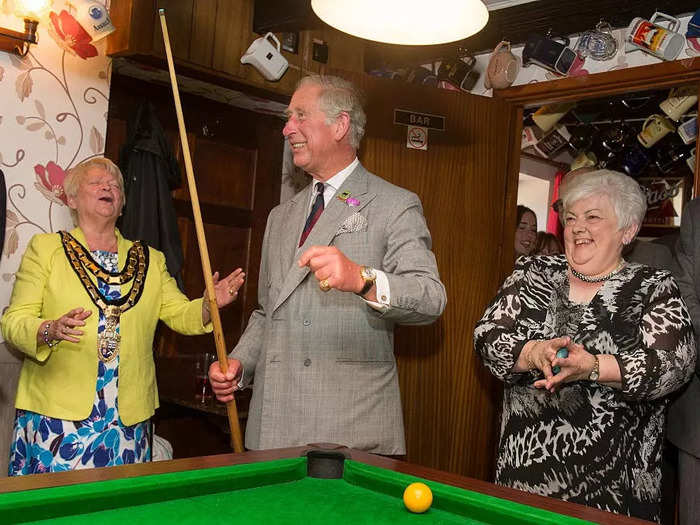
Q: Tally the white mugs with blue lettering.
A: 1